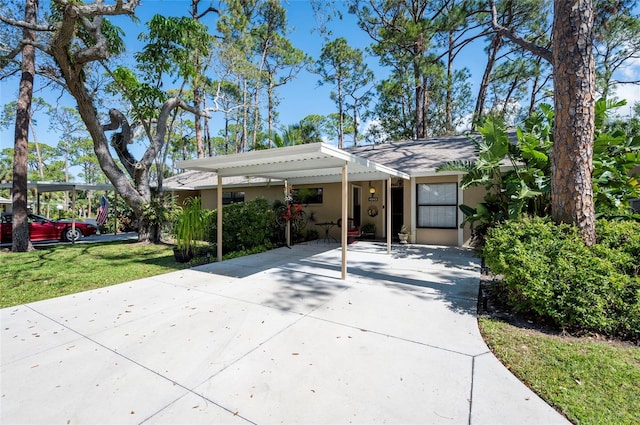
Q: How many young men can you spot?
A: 0